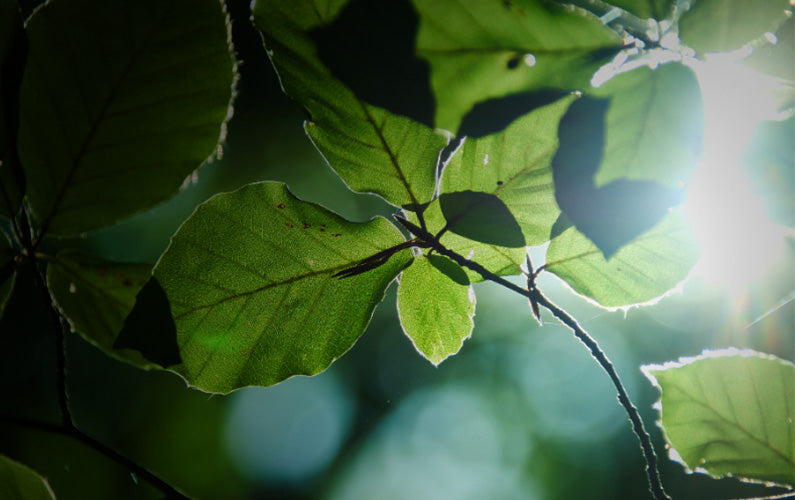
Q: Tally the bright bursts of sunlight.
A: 1